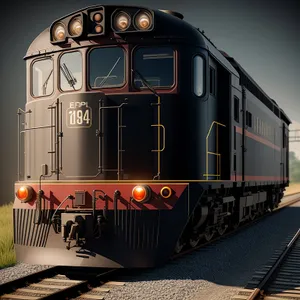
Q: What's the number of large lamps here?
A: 6